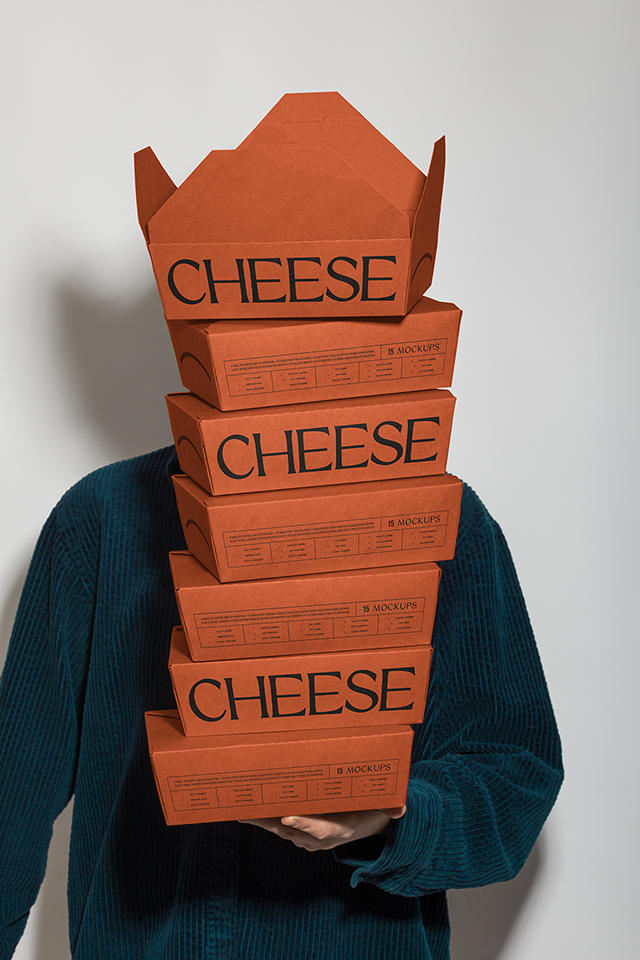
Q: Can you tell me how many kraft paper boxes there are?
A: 7